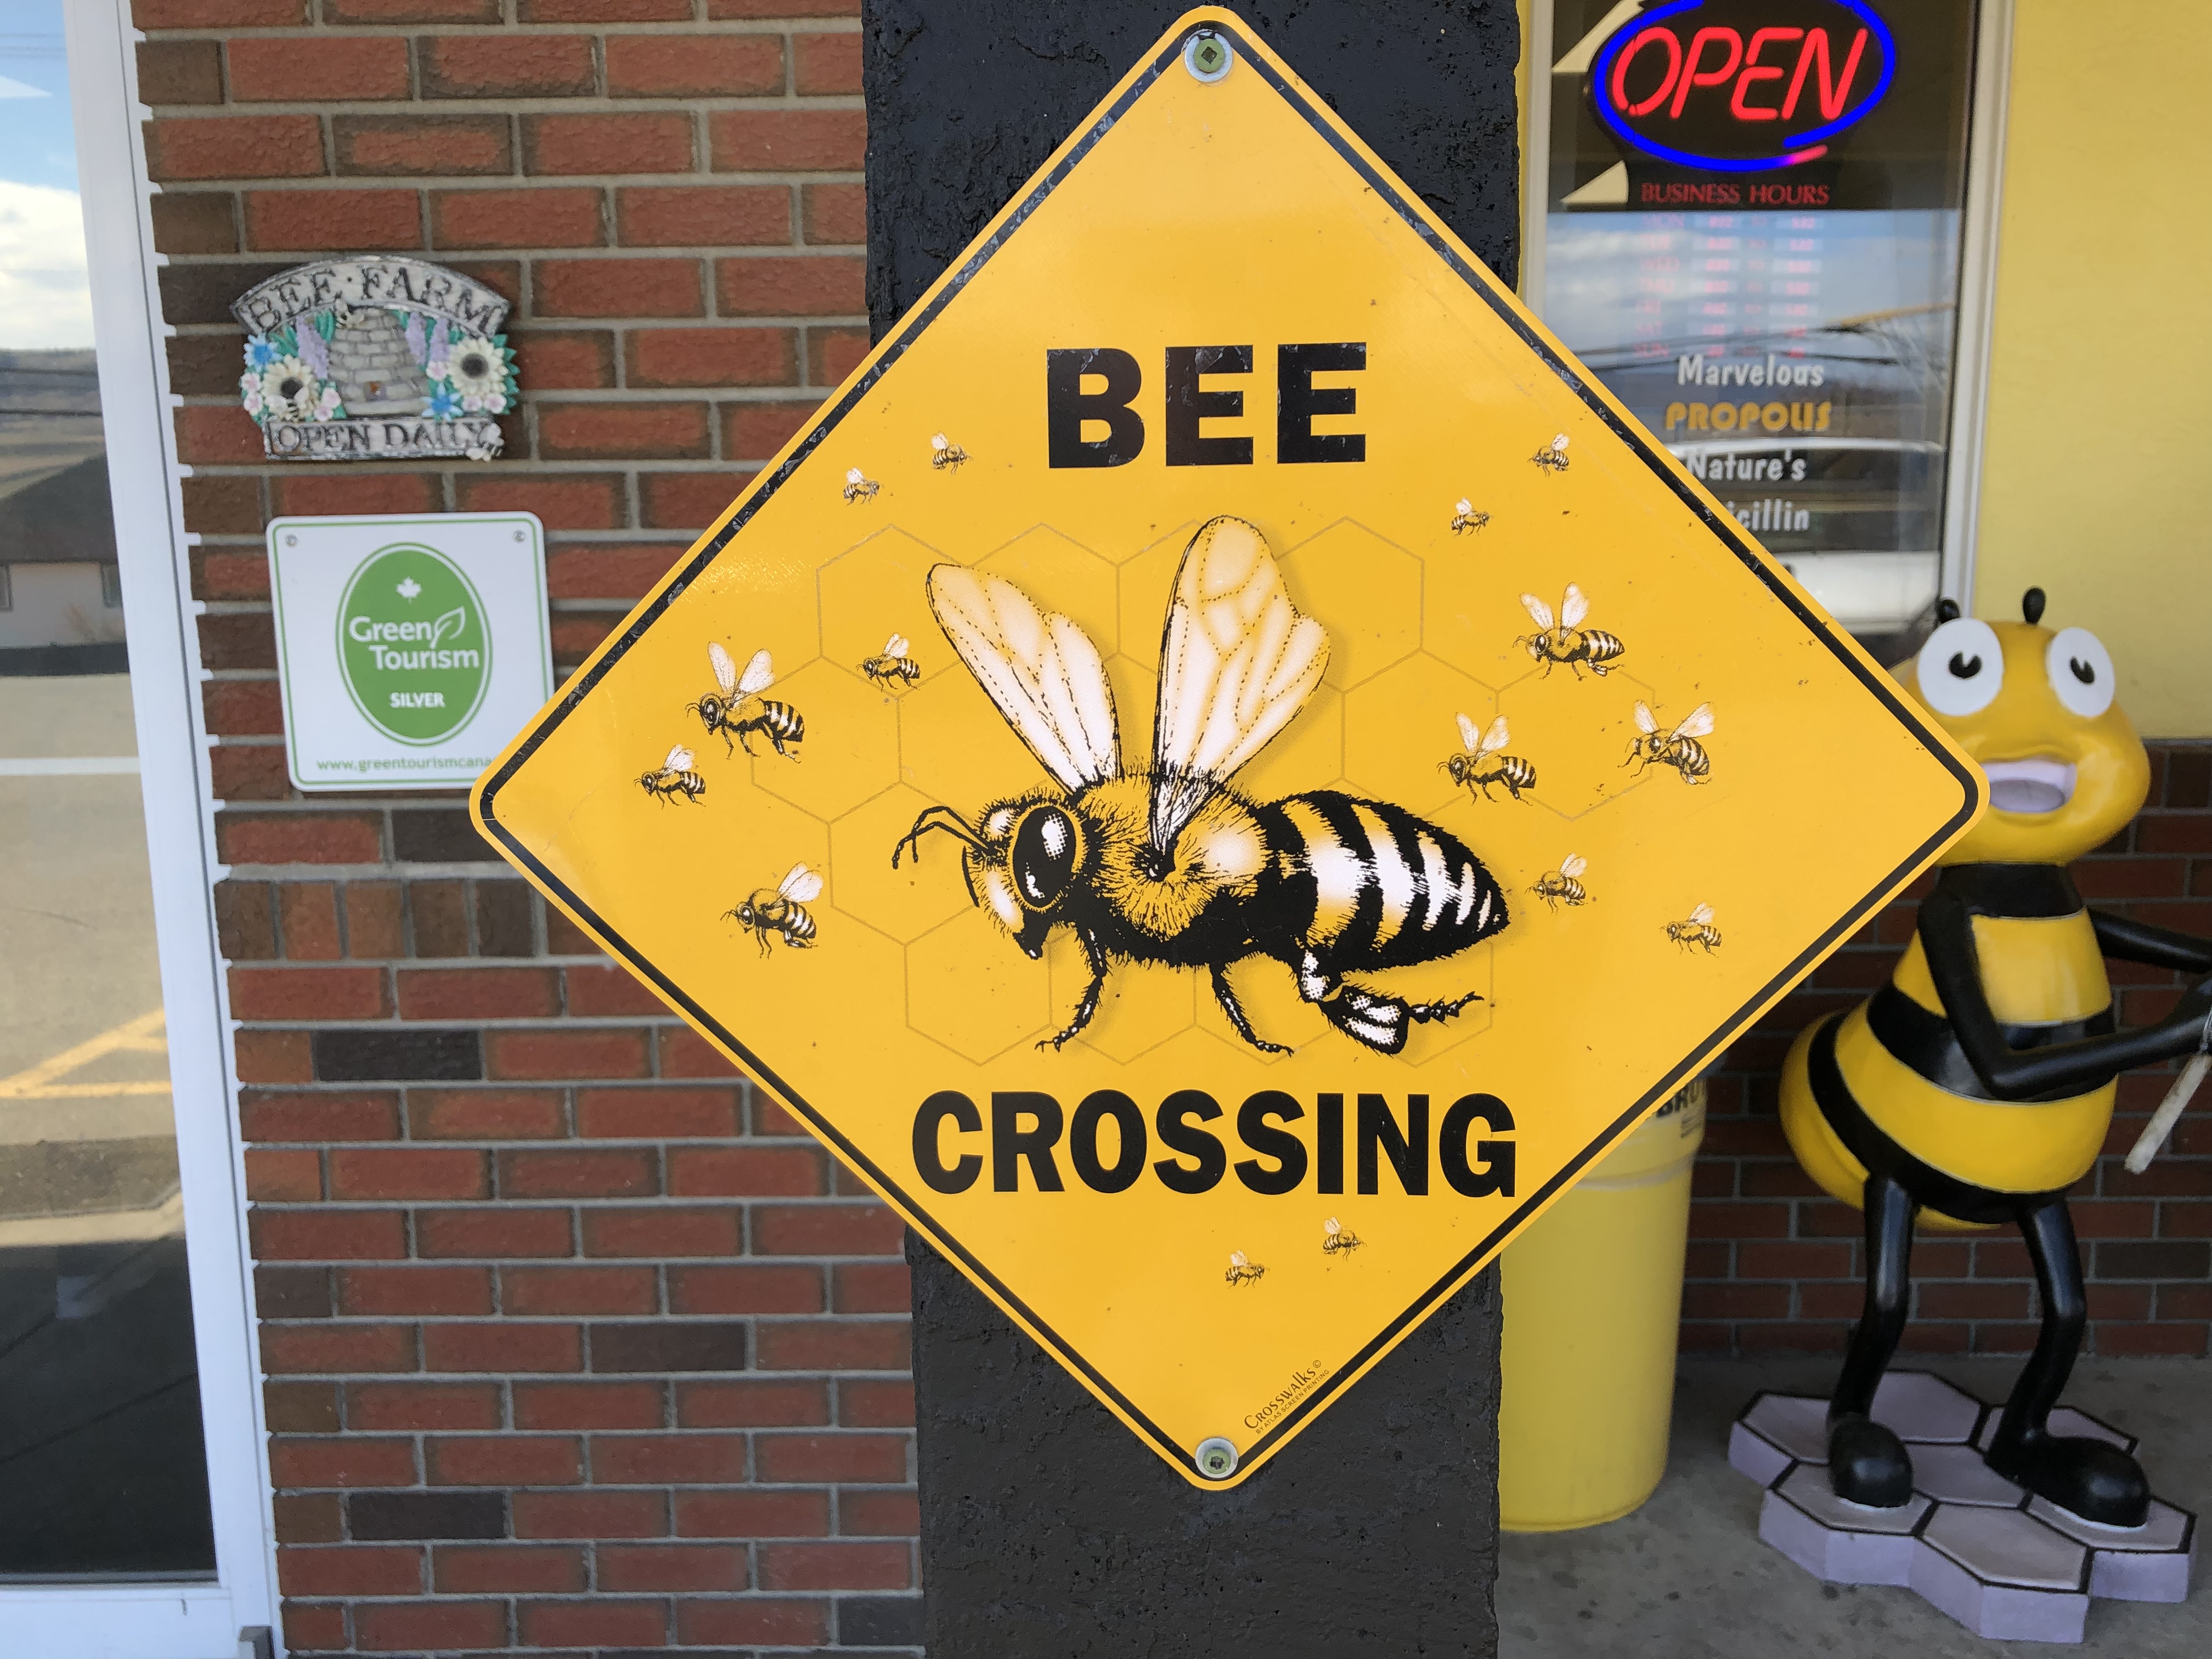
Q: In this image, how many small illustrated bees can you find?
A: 15